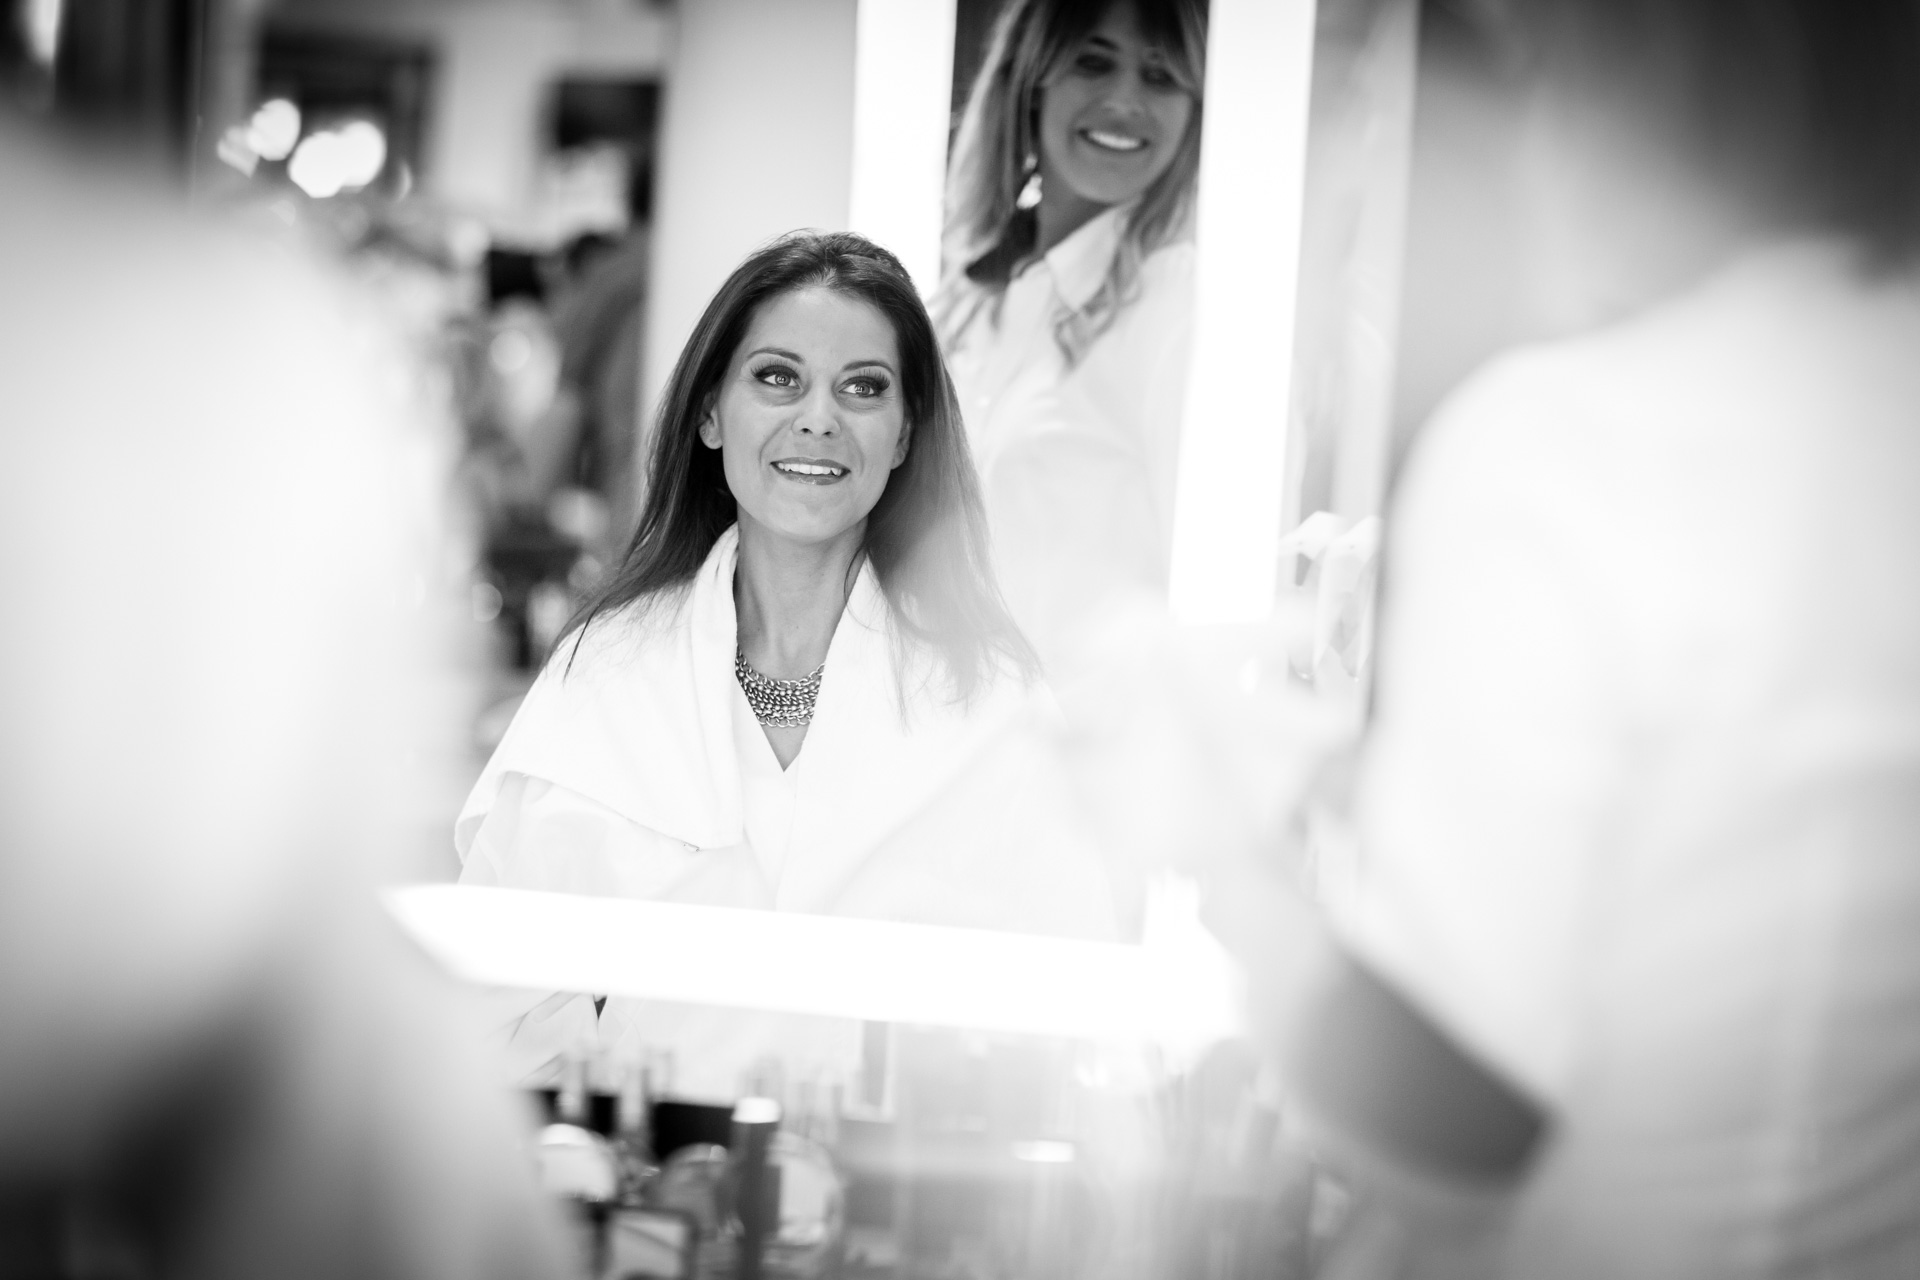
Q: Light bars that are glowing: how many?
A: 3